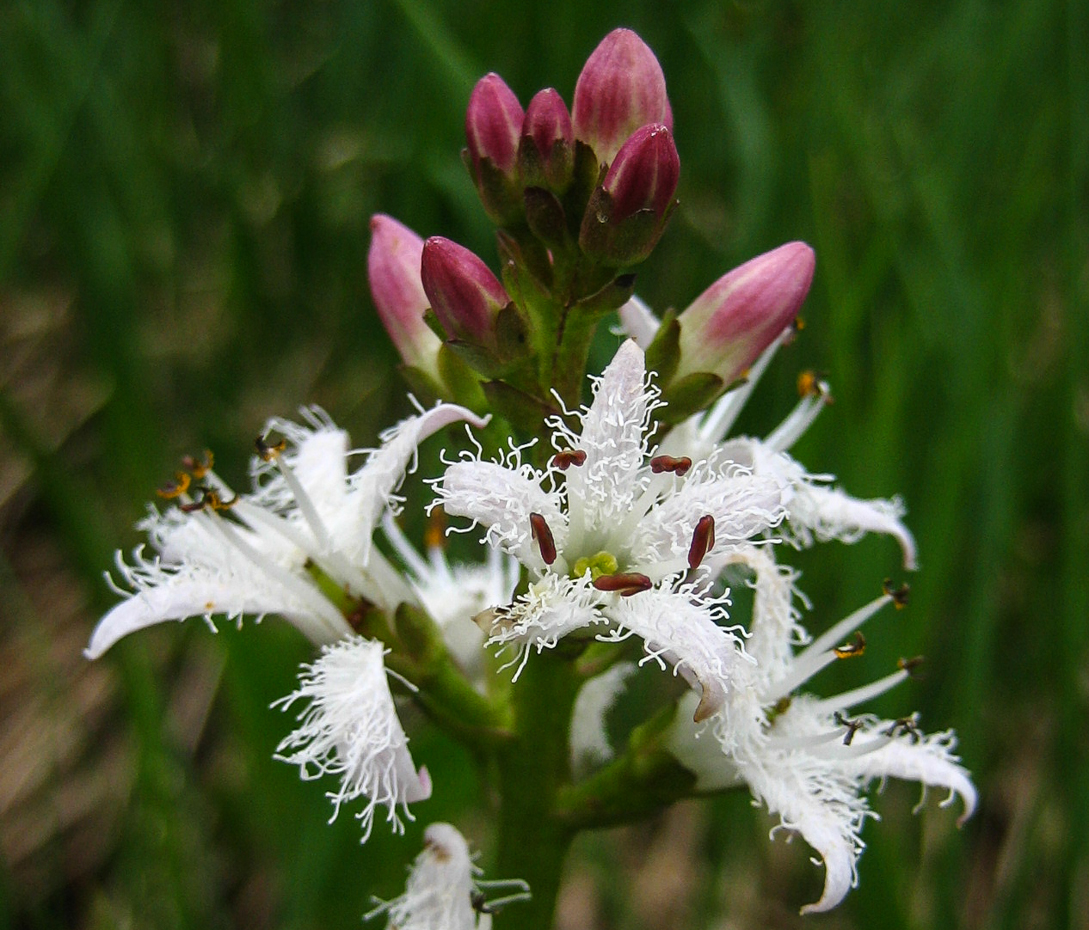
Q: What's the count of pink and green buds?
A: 7